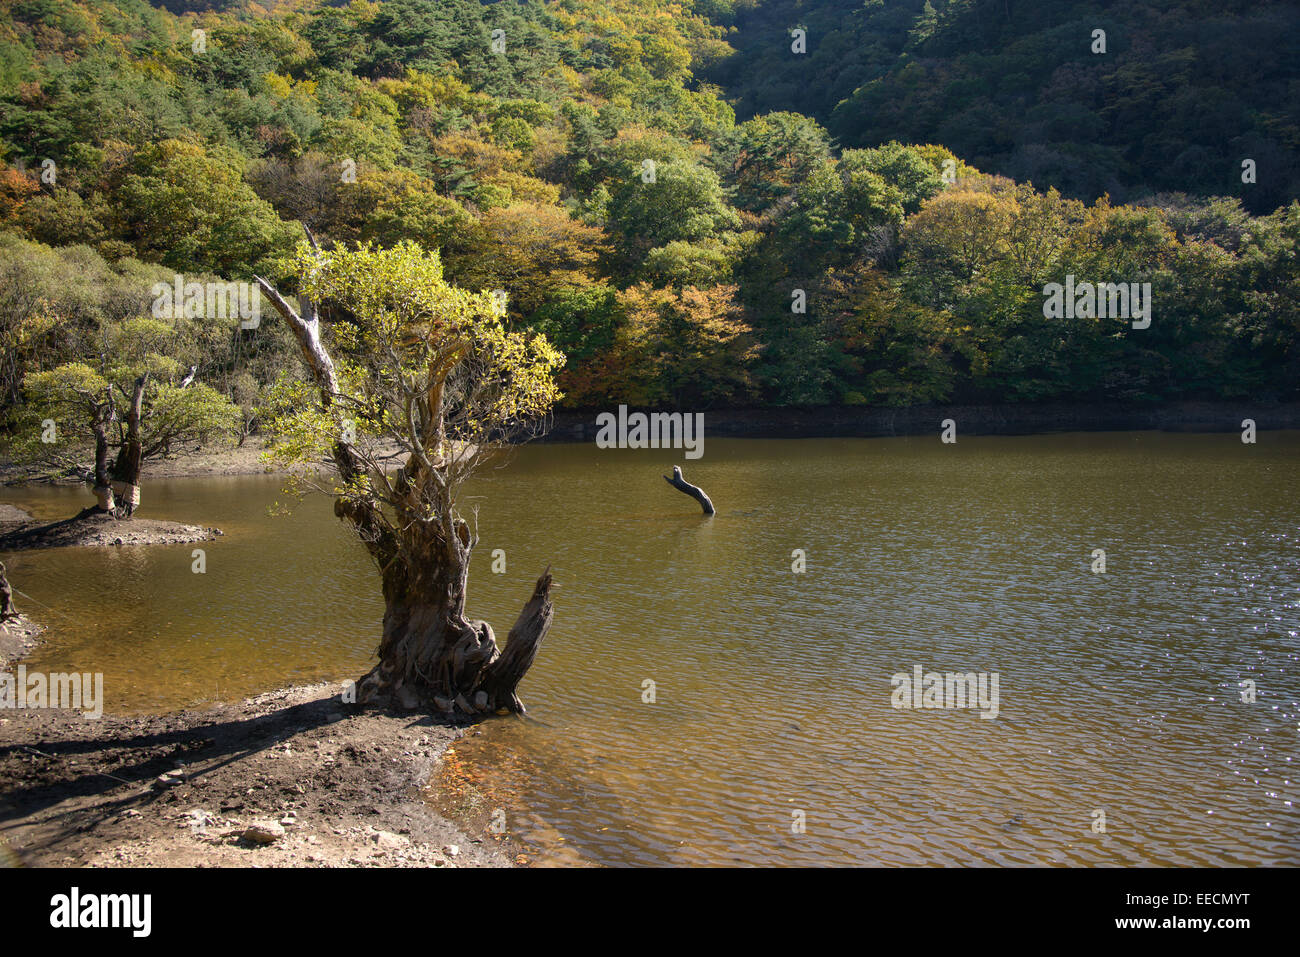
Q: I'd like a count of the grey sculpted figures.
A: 0